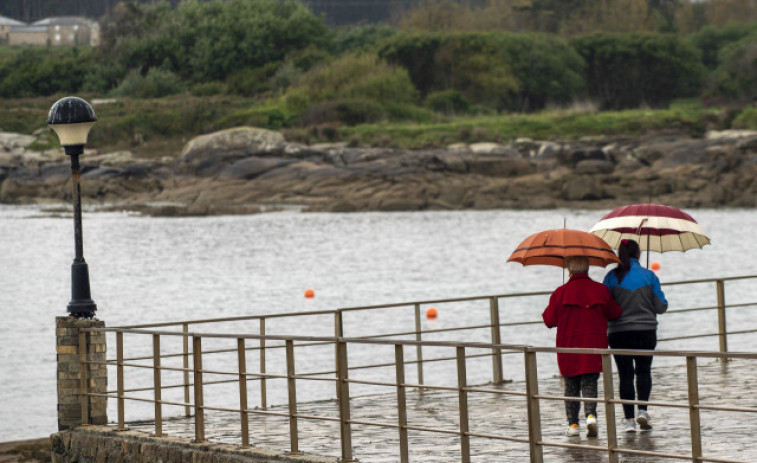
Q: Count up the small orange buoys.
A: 3